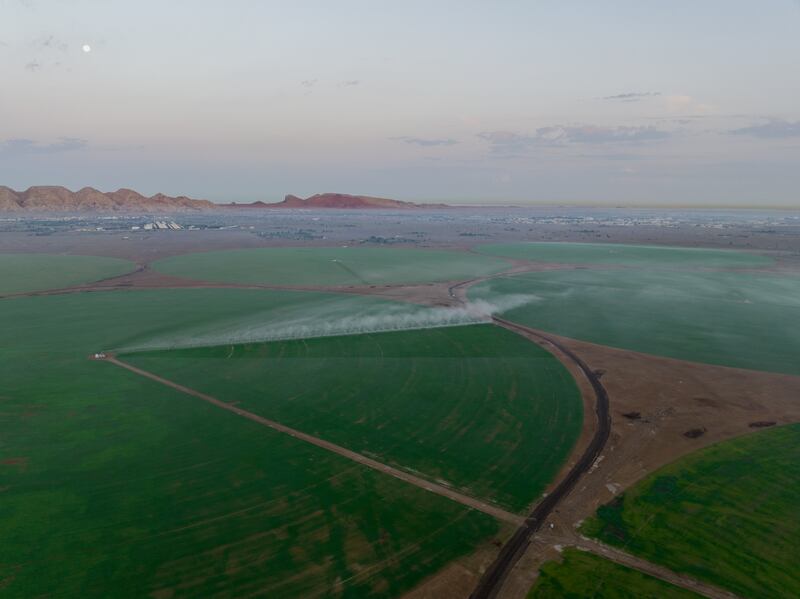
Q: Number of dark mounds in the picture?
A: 3